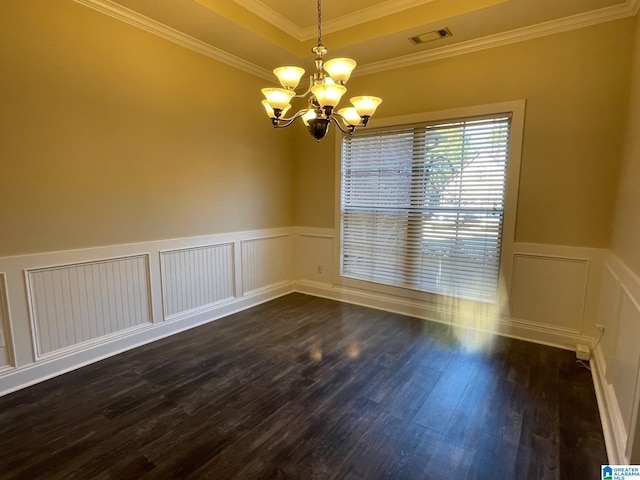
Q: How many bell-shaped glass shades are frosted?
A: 9